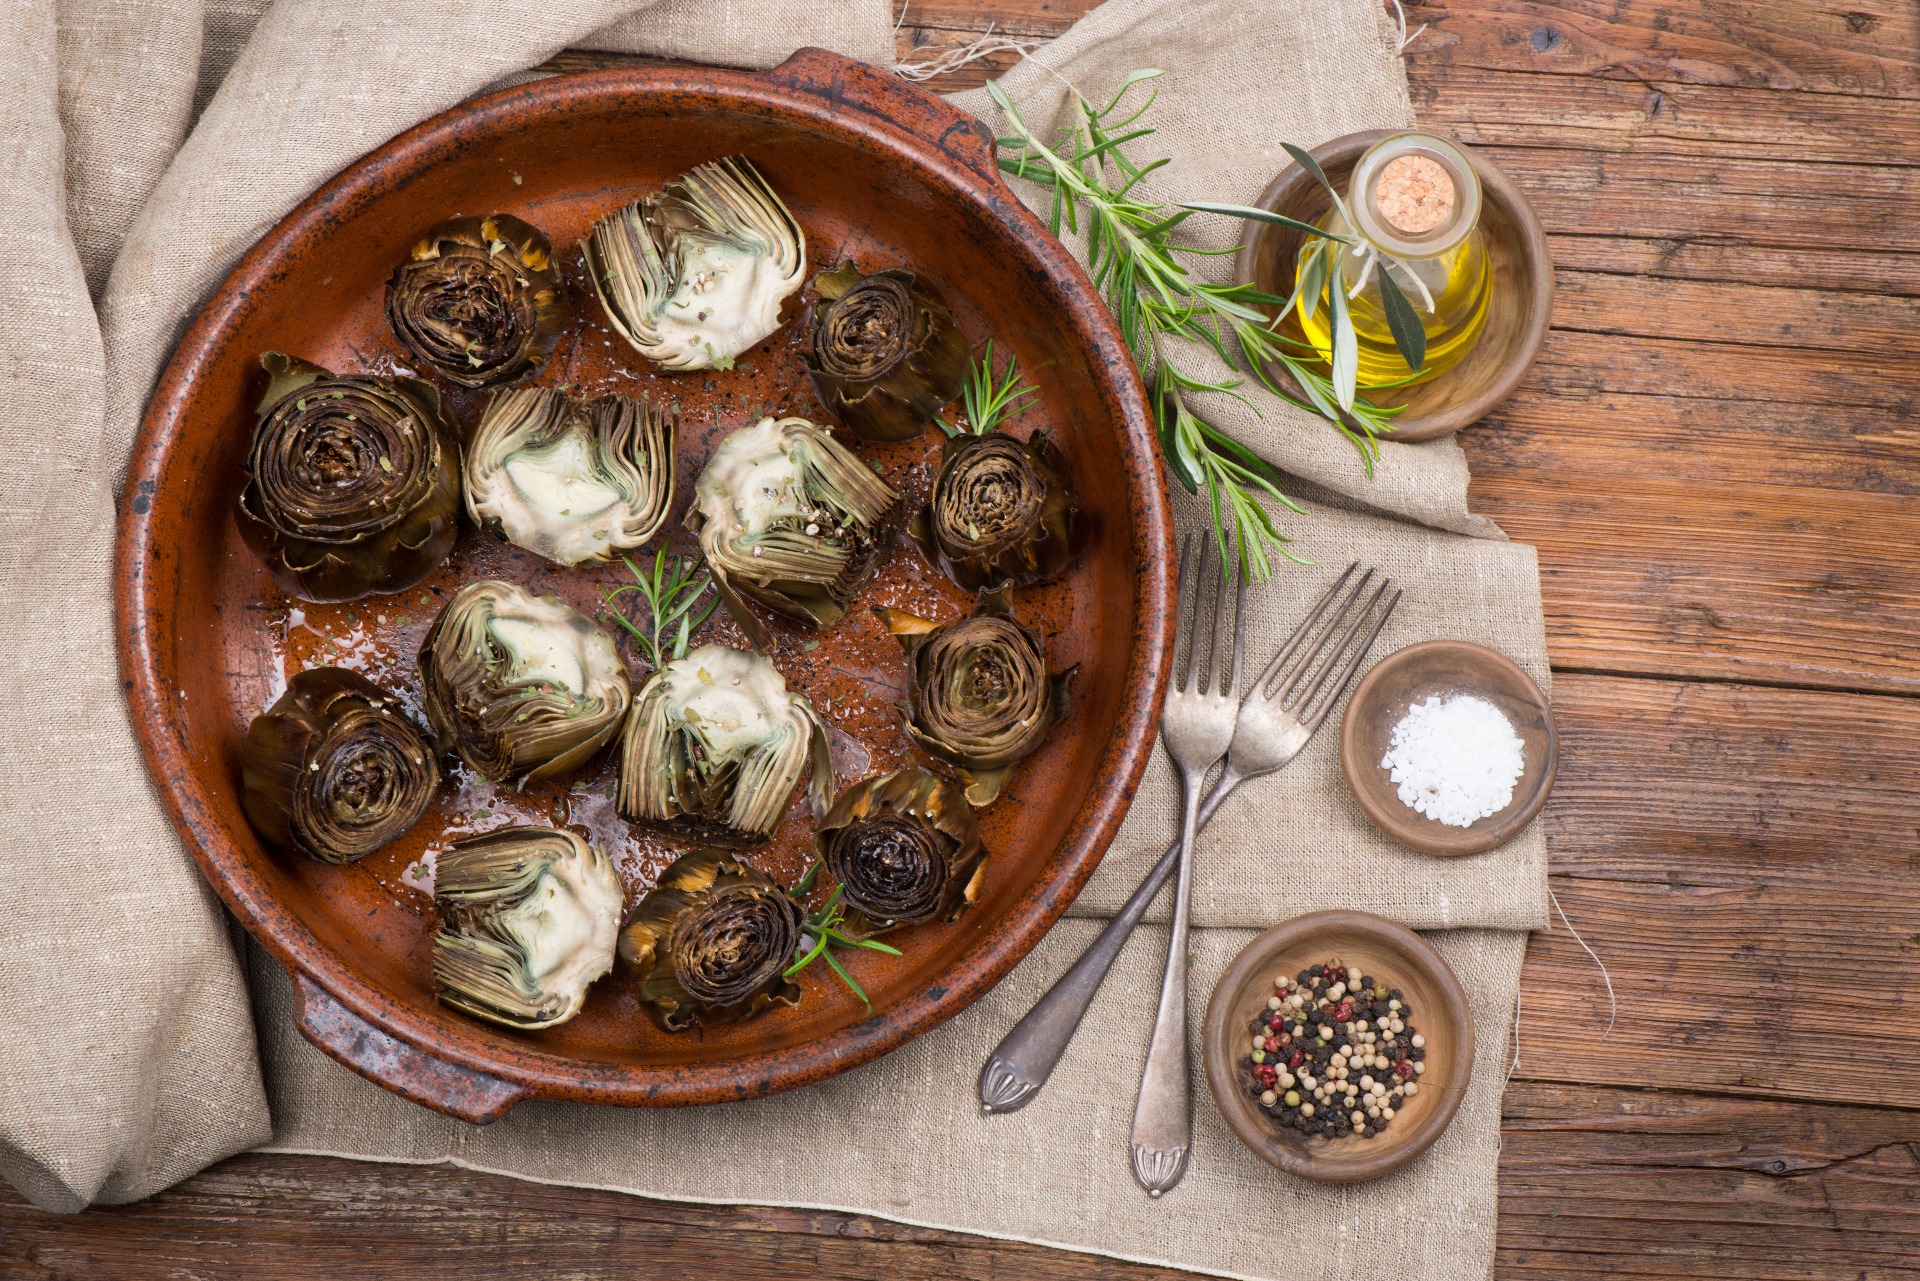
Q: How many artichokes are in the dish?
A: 14